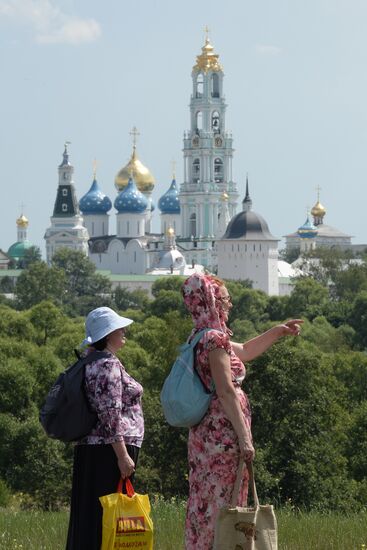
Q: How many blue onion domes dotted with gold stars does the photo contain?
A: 3